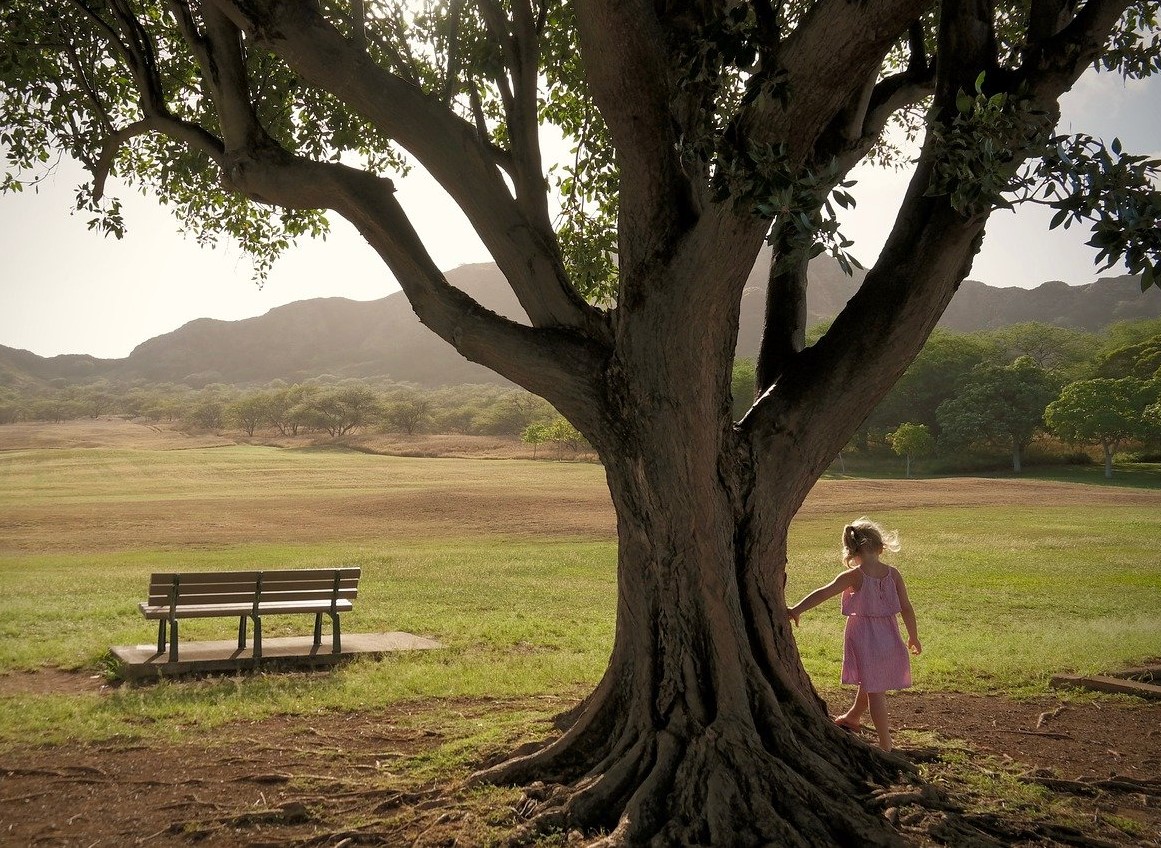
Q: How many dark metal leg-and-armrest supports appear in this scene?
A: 3